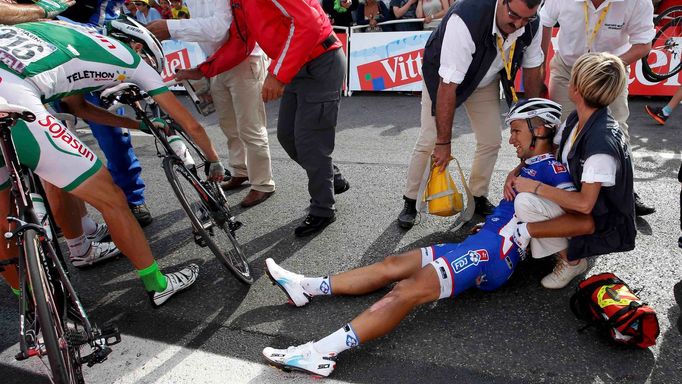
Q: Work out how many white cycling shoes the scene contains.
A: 5